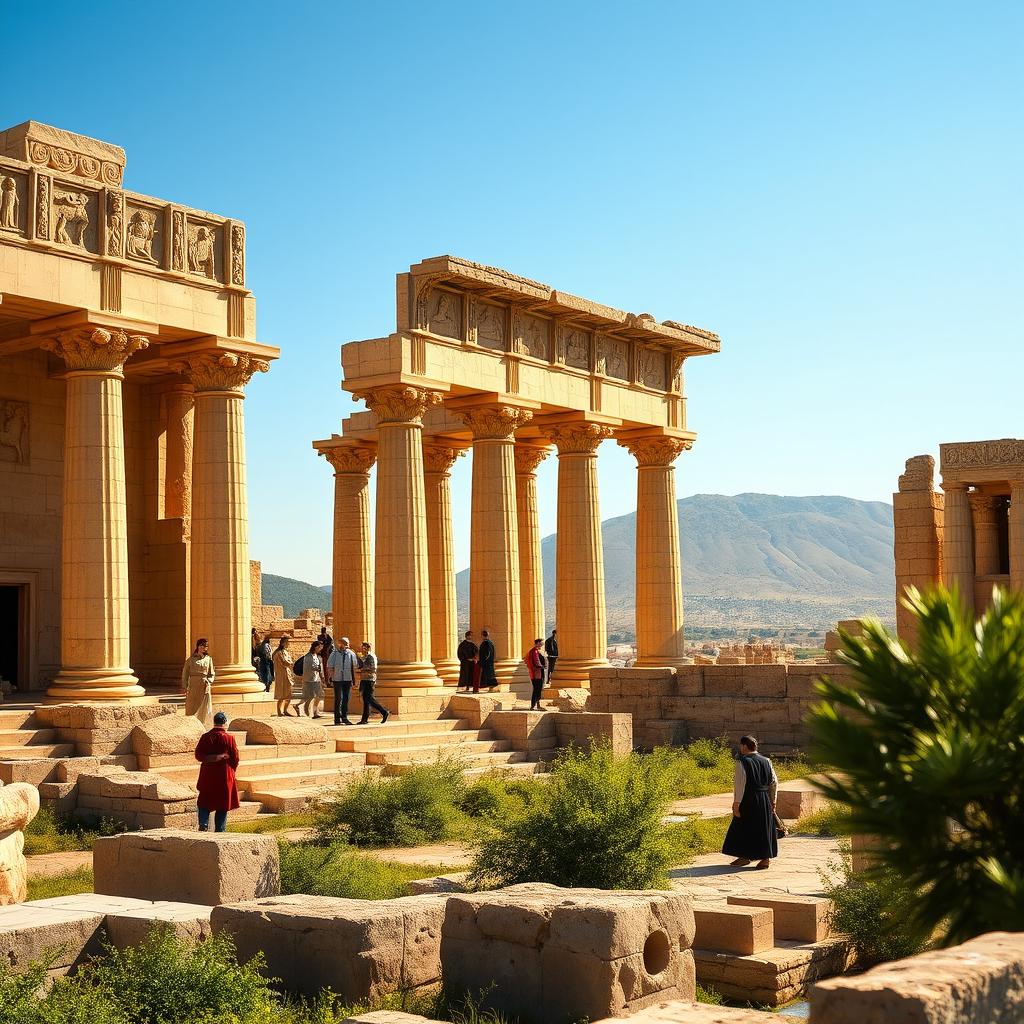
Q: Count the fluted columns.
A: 12